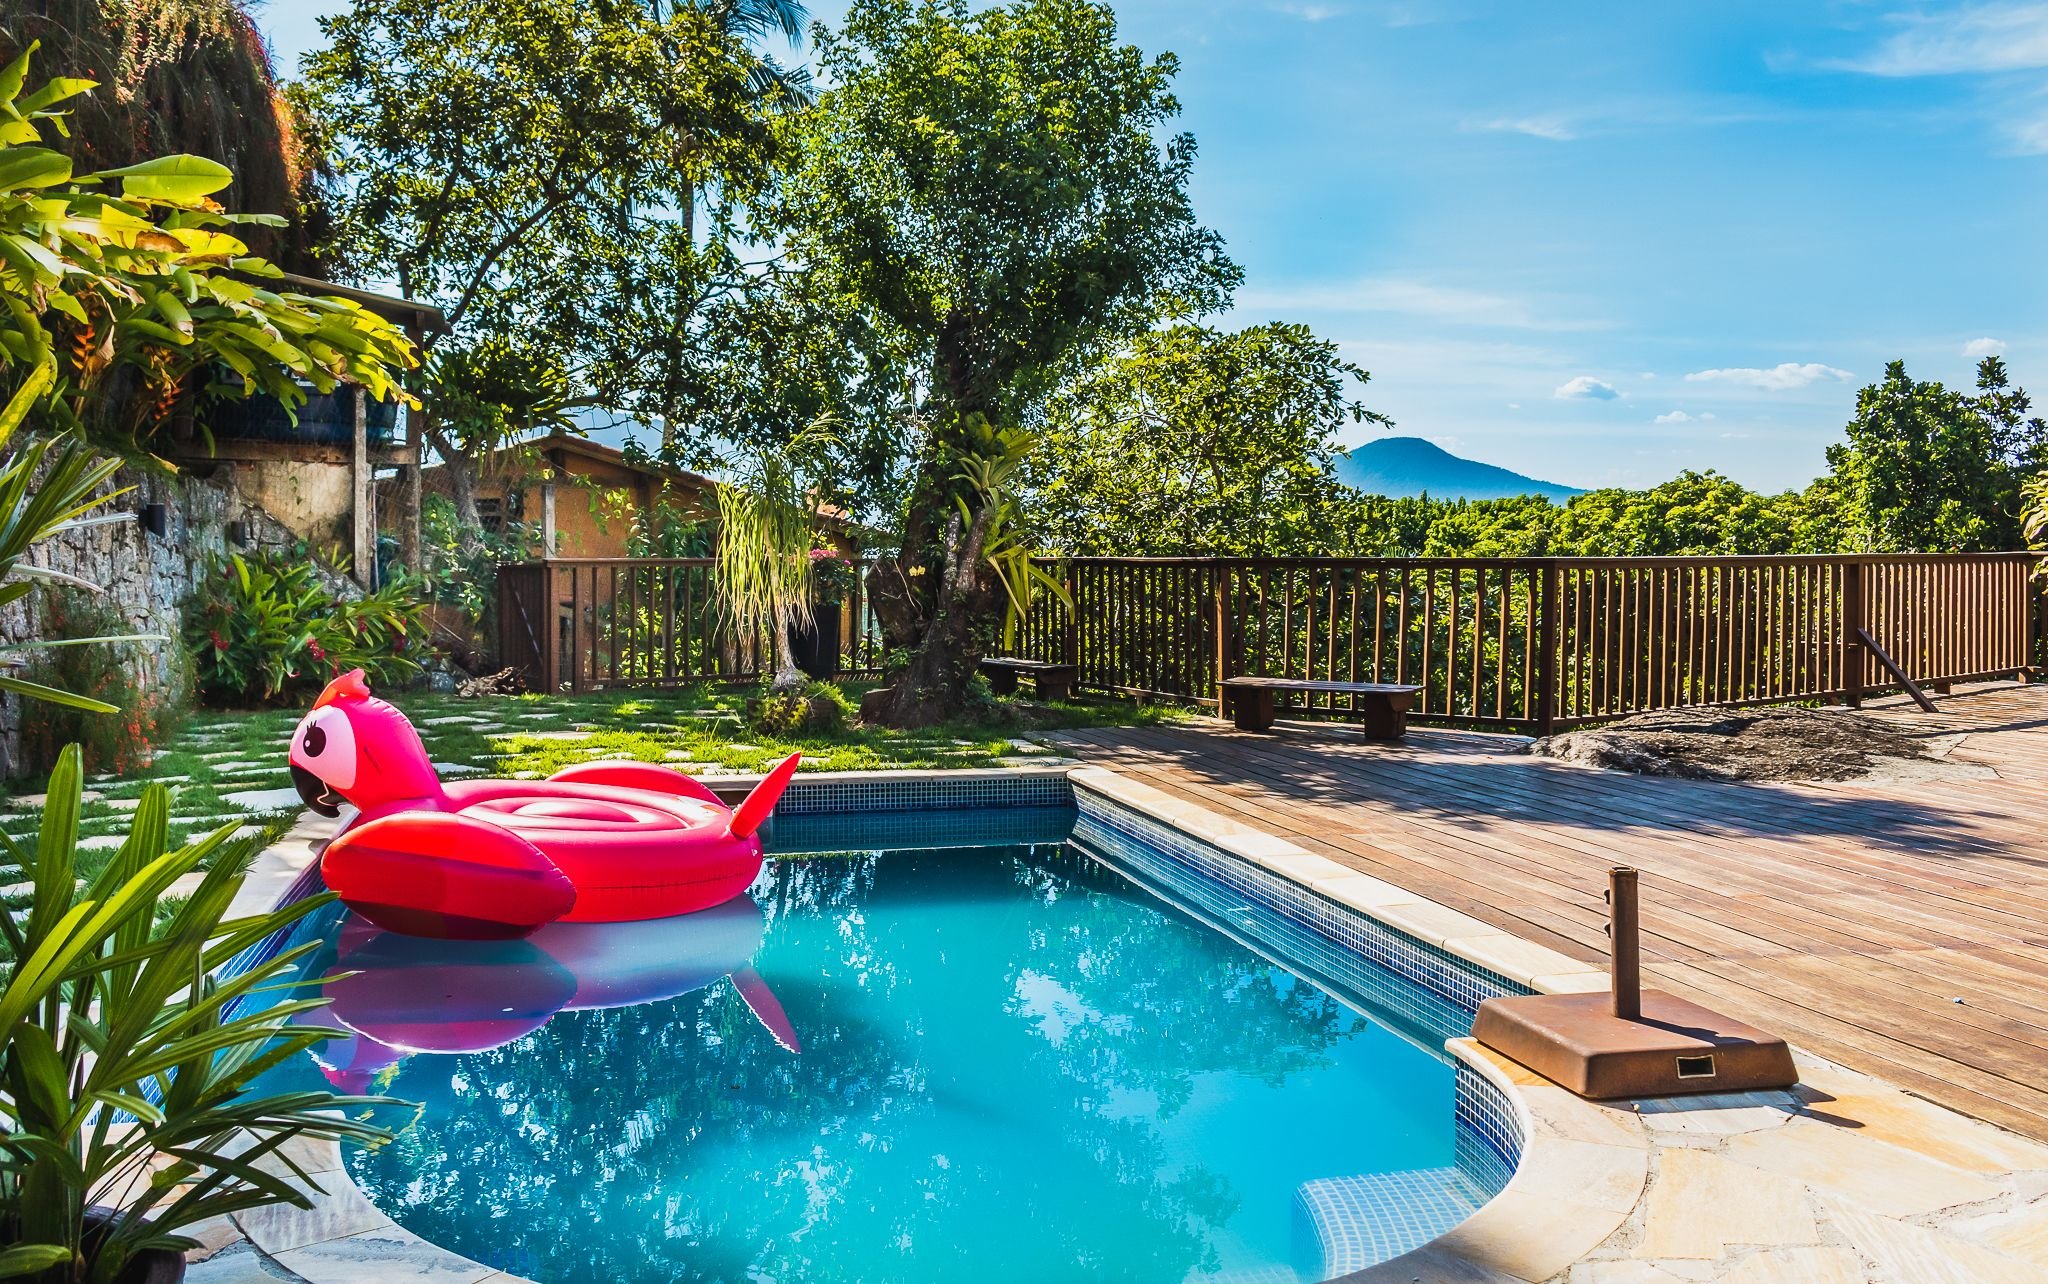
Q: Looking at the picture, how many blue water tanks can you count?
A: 1